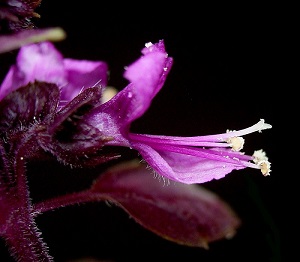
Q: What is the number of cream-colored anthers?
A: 3